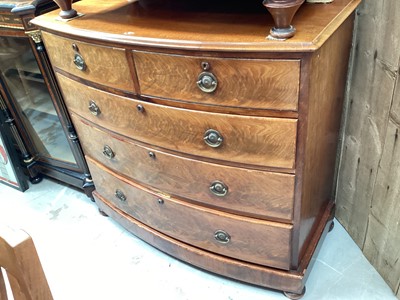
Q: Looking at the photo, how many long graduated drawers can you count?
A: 3